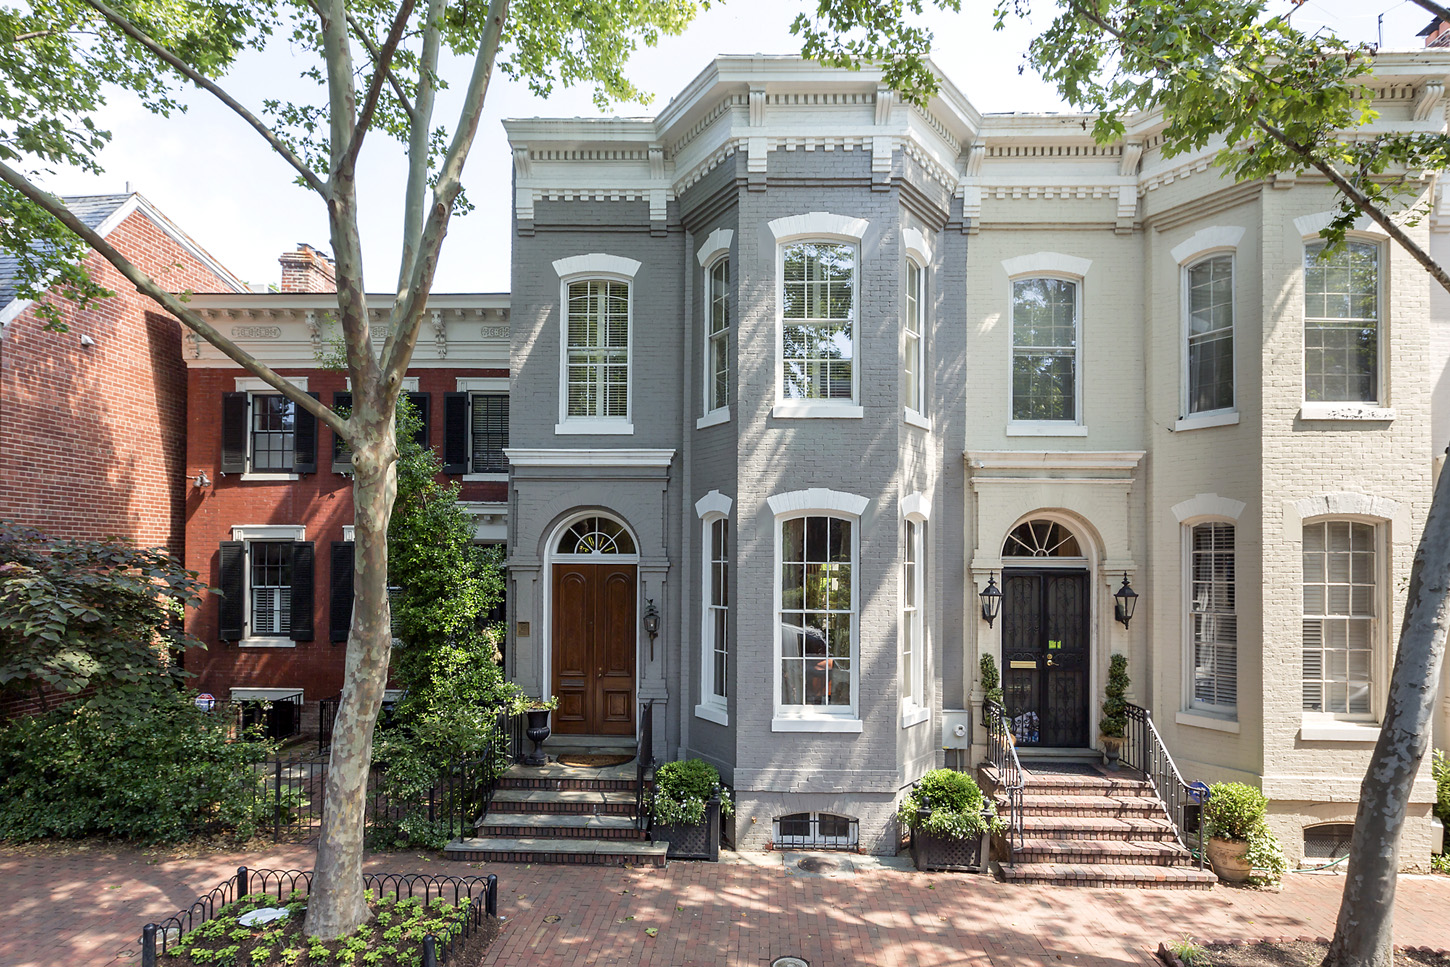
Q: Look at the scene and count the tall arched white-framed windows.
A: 12